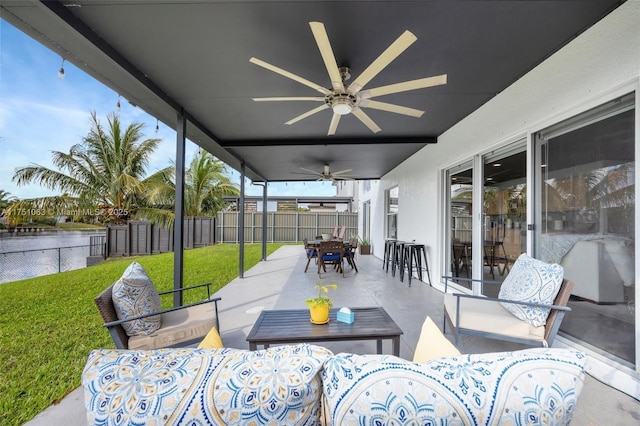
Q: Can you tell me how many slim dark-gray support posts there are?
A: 3